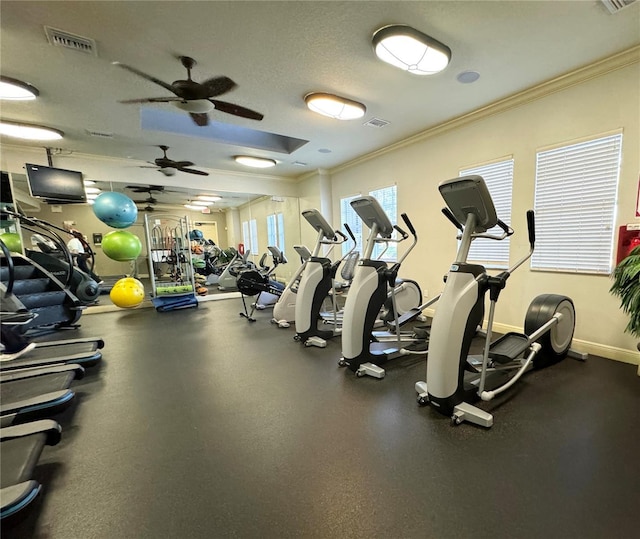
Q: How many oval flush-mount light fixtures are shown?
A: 5